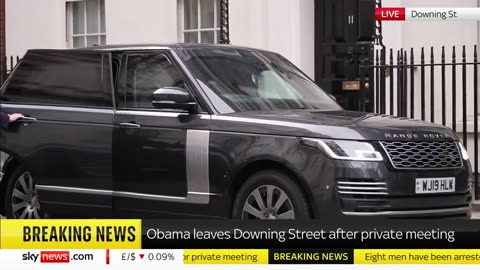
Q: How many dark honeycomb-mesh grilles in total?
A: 1